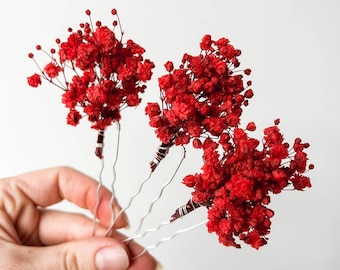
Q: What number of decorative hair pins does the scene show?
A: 3